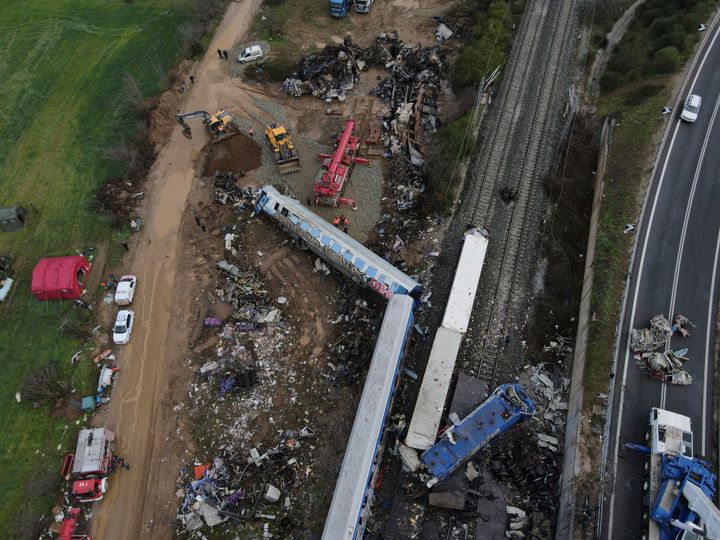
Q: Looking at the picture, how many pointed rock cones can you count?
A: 0